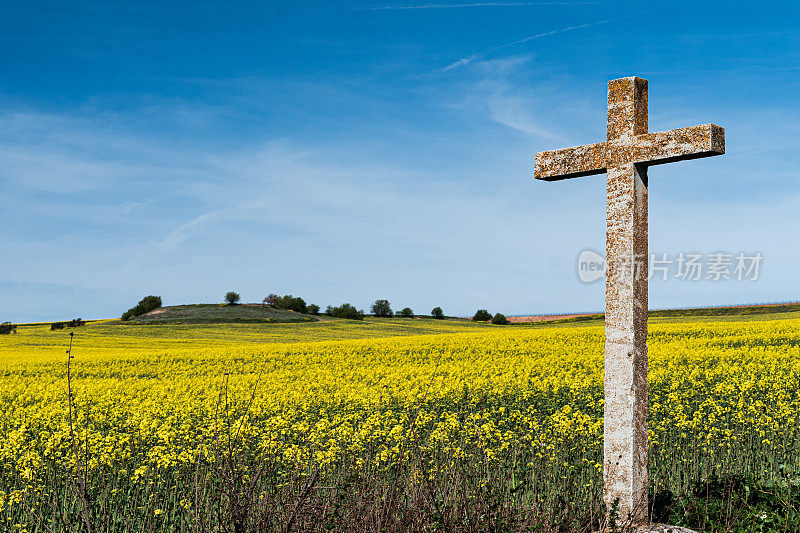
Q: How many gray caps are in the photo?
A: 0